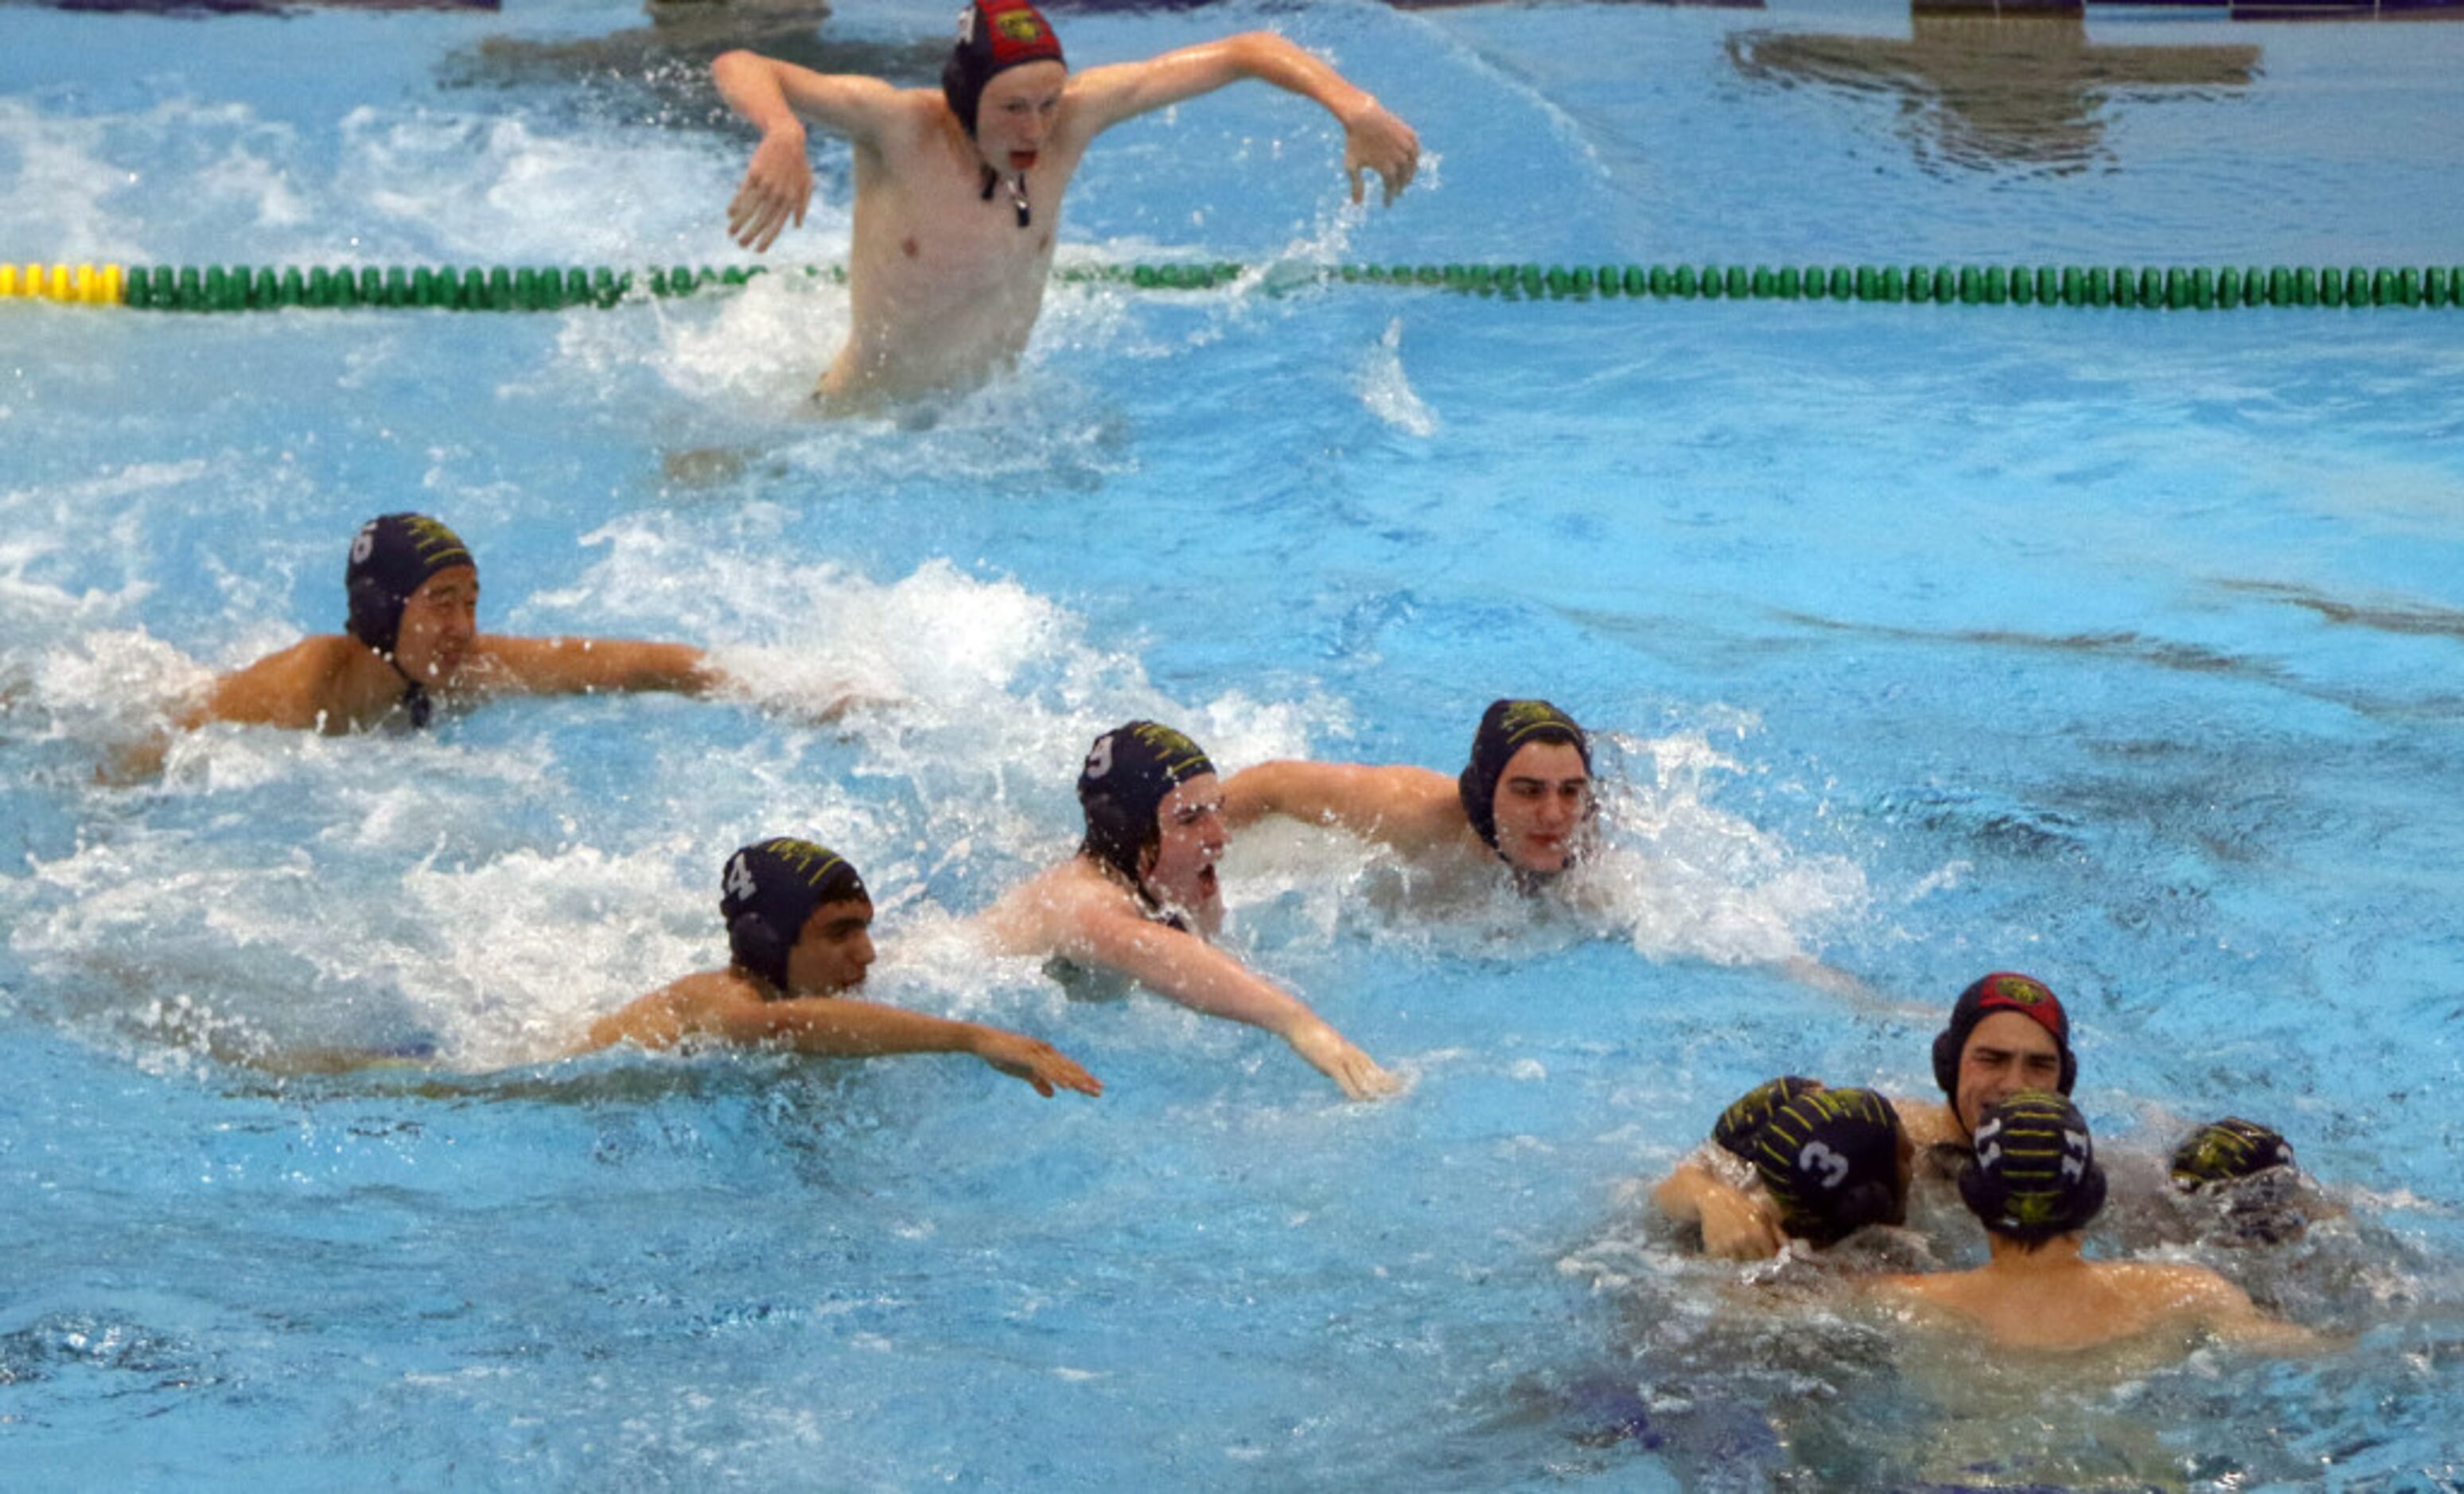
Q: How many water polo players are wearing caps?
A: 10